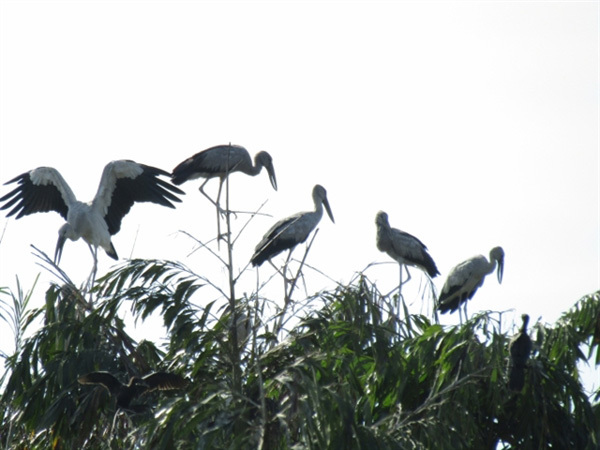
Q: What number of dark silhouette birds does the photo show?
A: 2